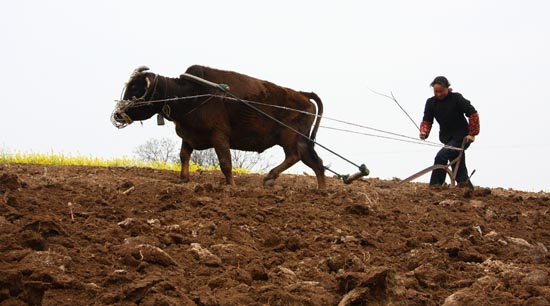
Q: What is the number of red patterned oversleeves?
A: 2